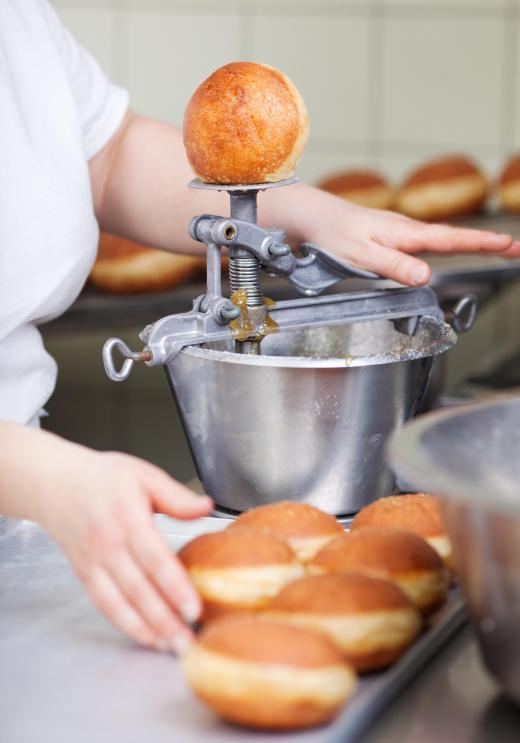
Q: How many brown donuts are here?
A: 11